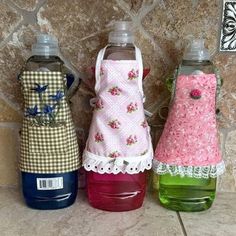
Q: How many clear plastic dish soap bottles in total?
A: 3